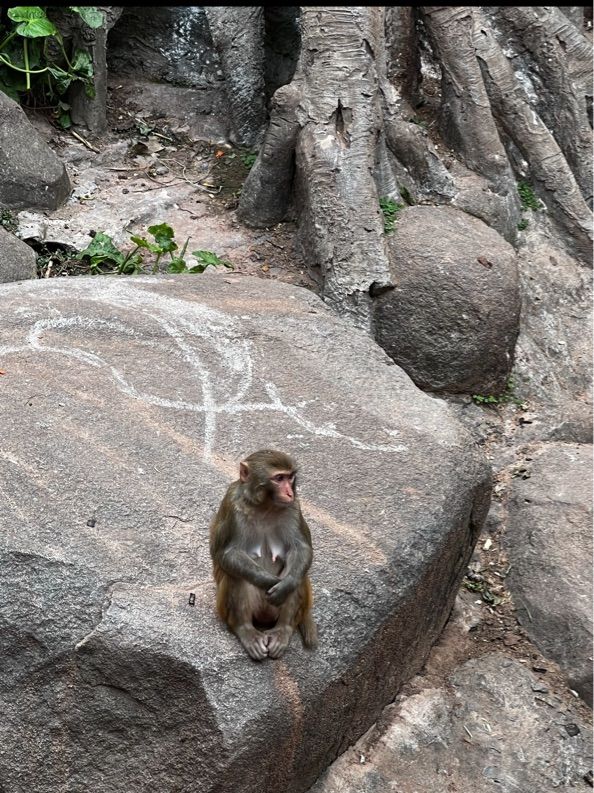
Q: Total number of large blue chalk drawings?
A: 0